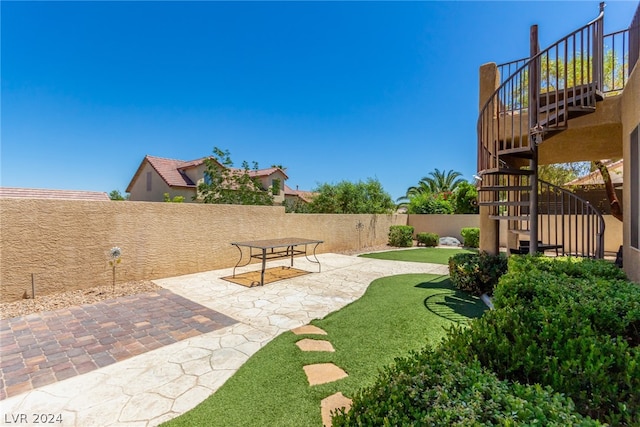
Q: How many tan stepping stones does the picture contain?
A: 4